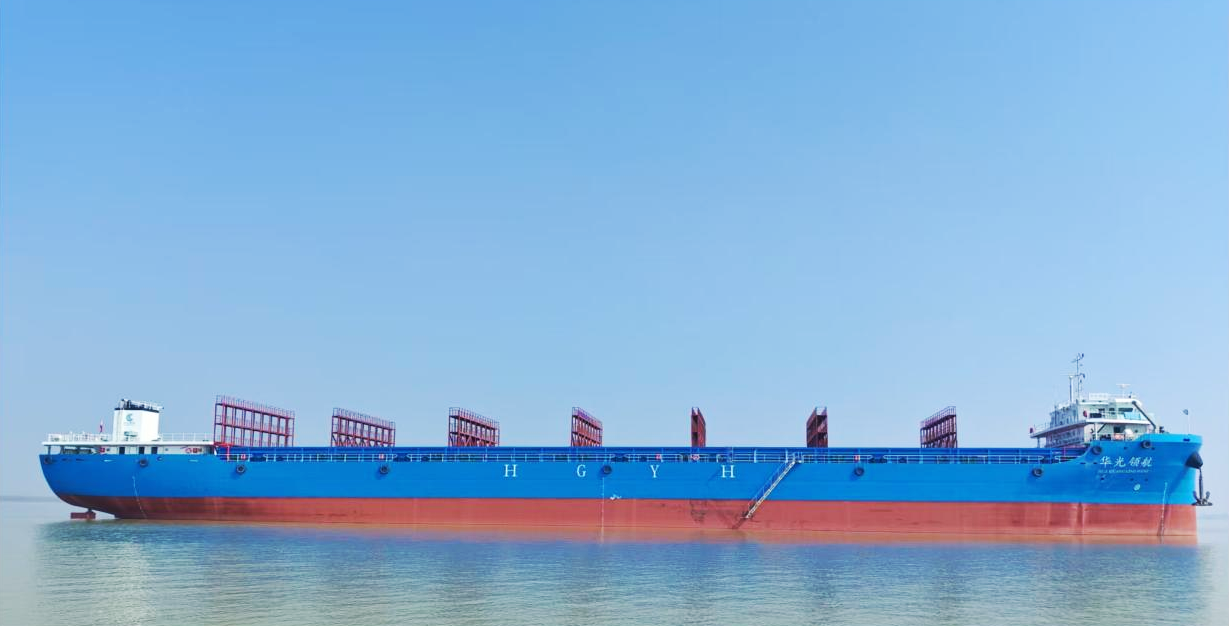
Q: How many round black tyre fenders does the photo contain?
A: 9